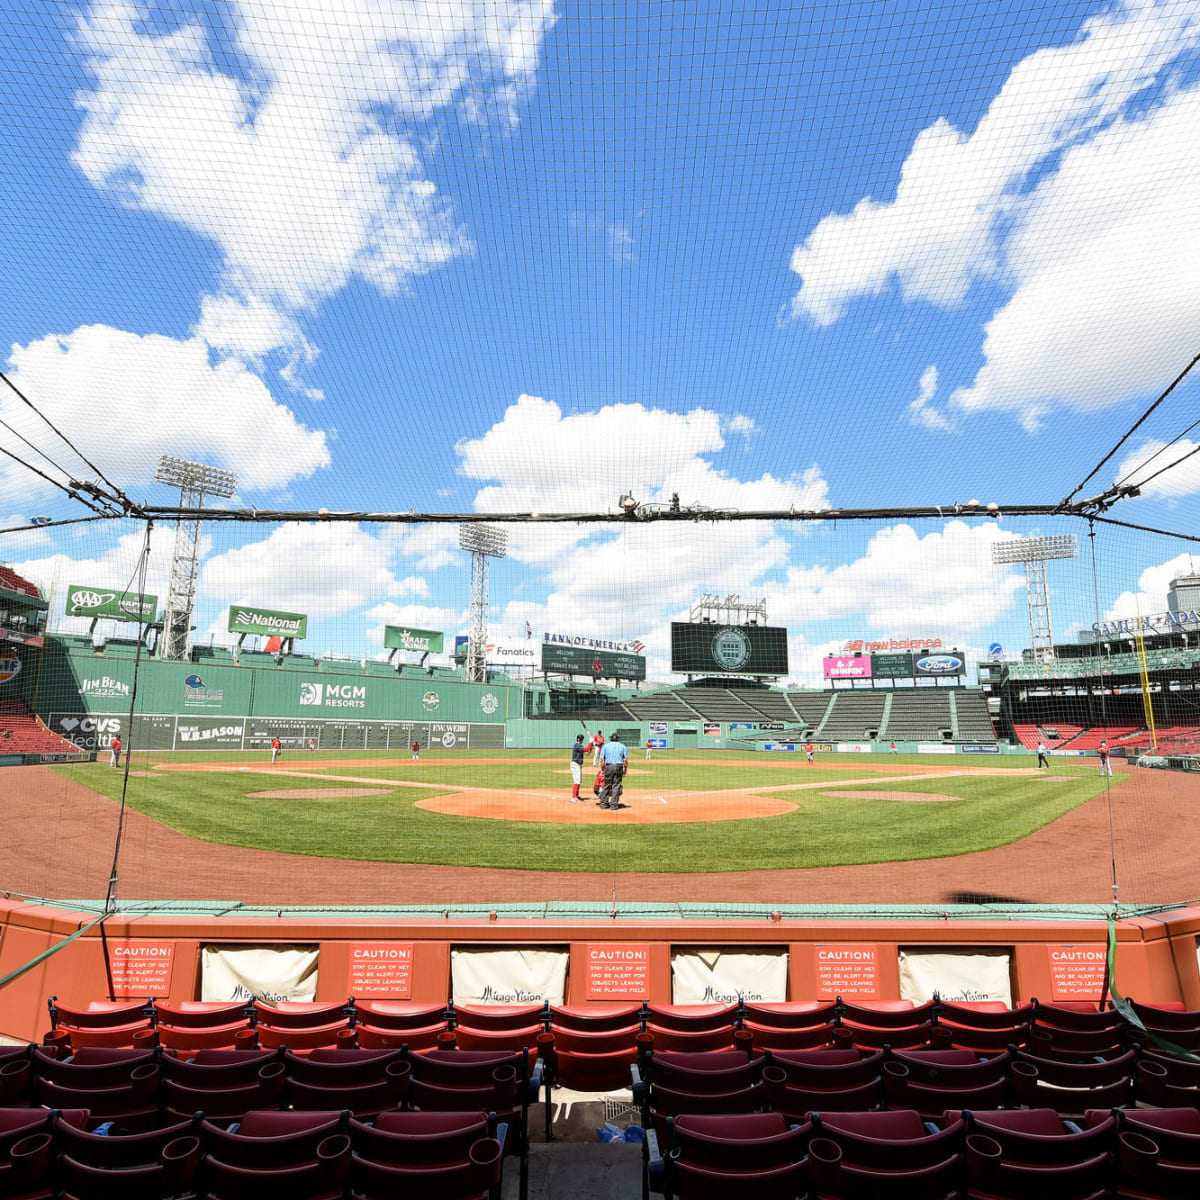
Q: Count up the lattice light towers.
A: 3